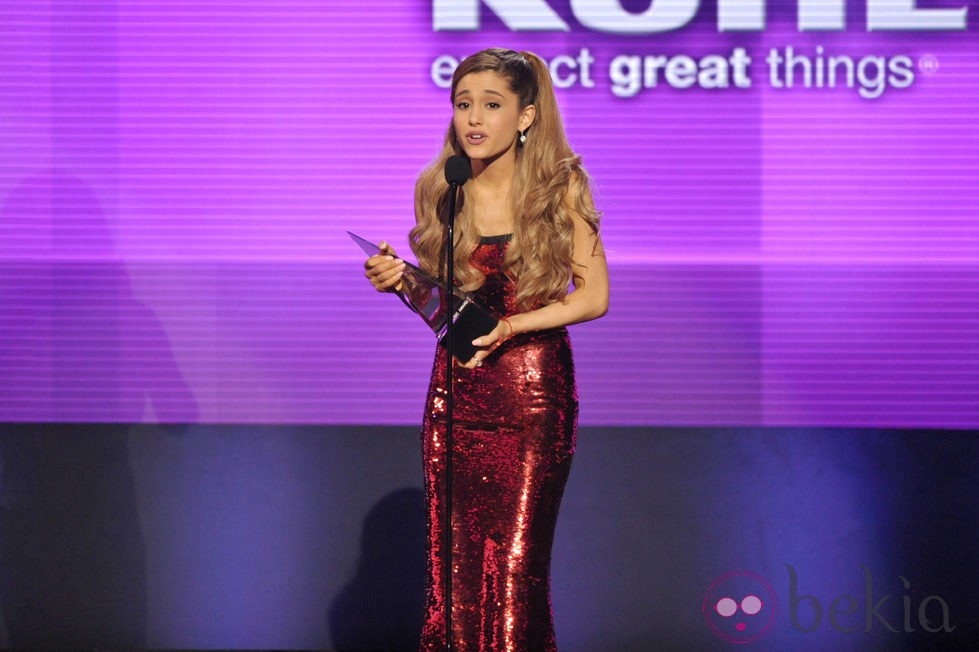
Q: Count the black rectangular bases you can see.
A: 1